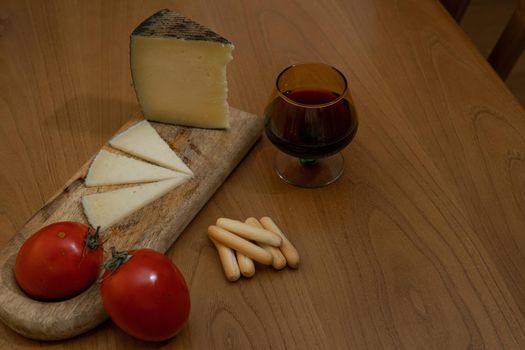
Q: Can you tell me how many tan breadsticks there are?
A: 6